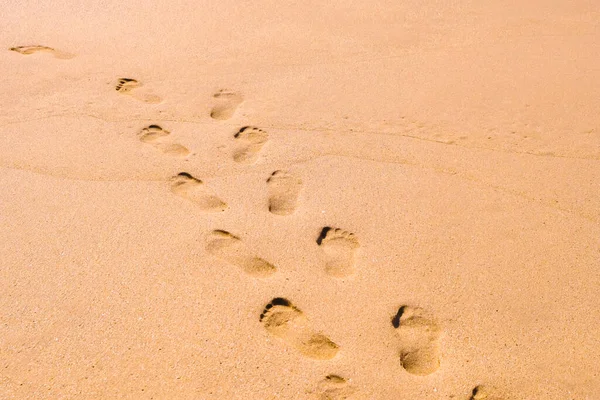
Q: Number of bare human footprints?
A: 13